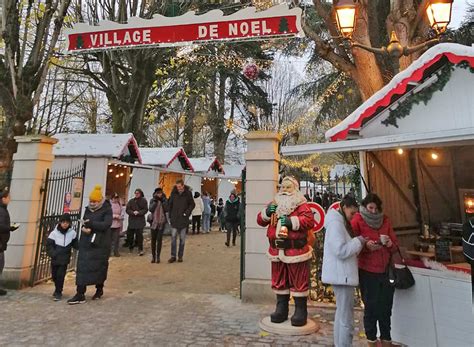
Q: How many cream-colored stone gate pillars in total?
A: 2